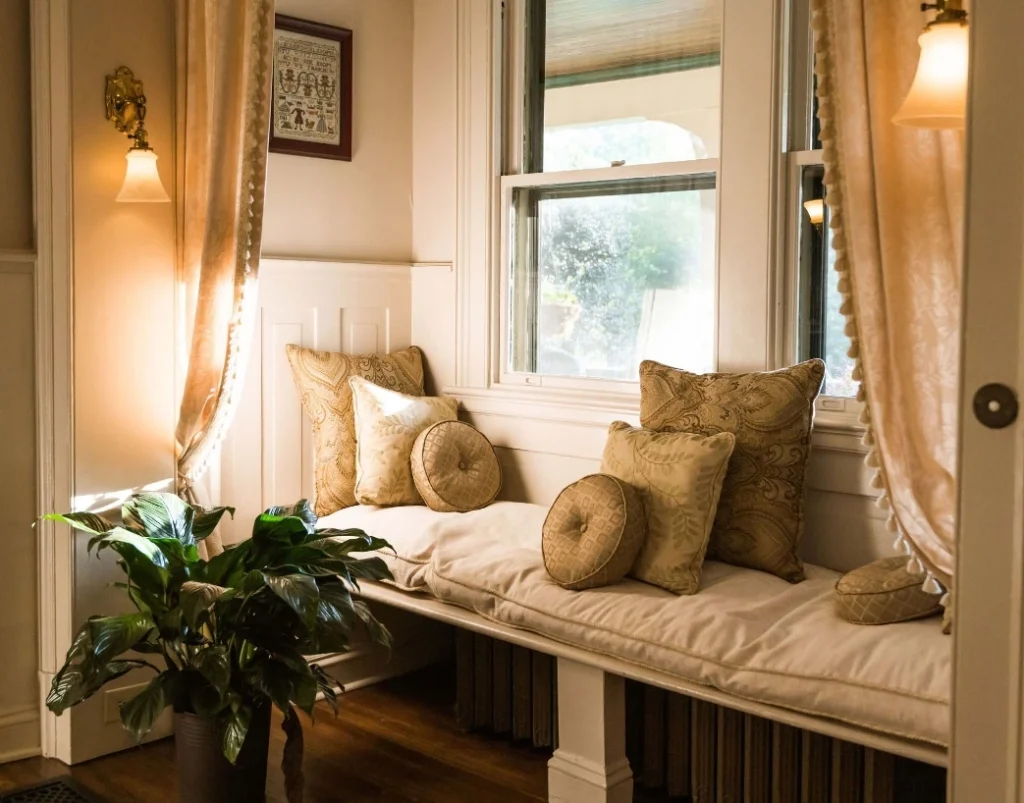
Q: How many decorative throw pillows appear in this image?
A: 7